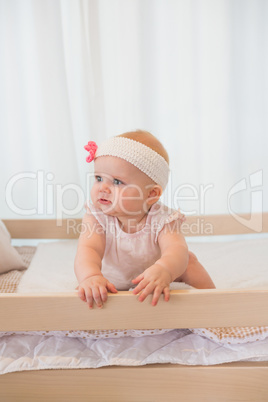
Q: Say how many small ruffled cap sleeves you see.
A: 2